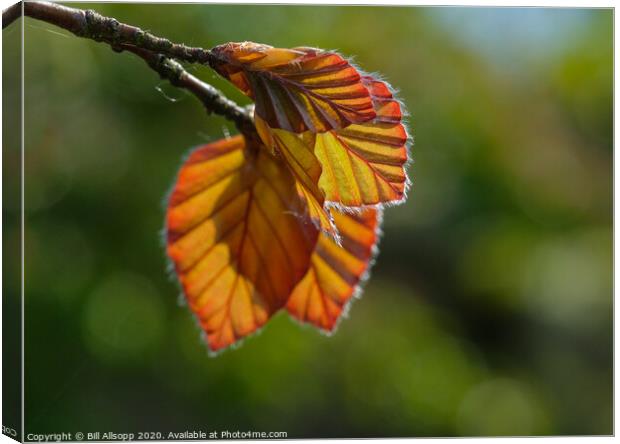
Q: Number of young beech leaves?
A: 5